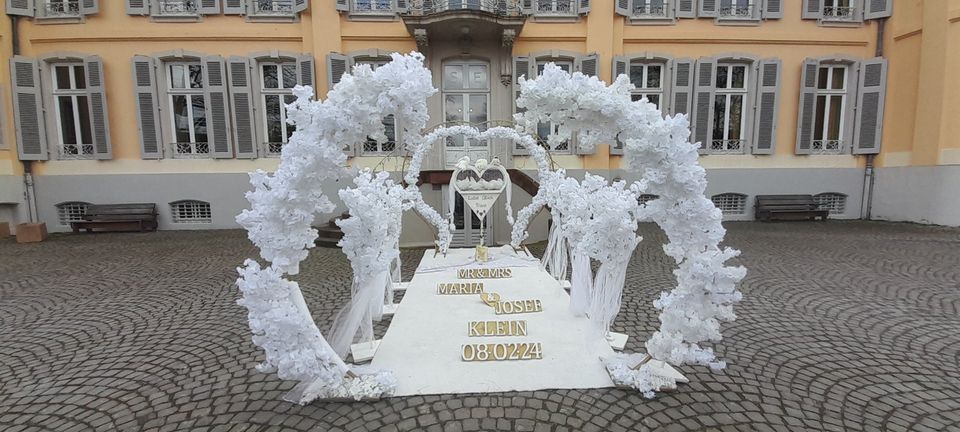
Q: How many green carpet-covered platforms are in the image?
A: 0